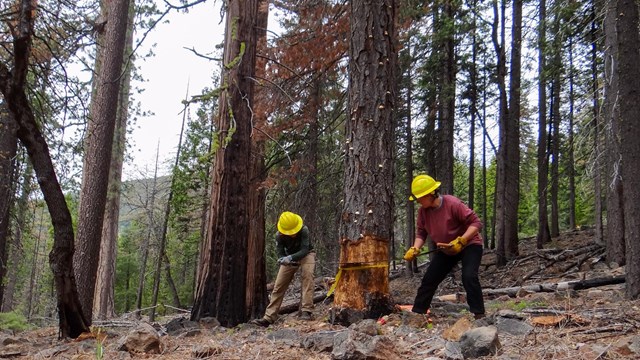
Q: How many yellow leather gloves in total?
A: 2